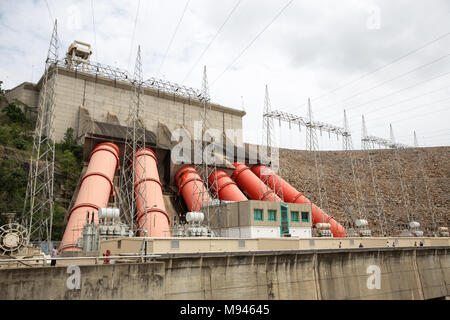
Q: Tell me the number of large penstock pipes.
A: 6